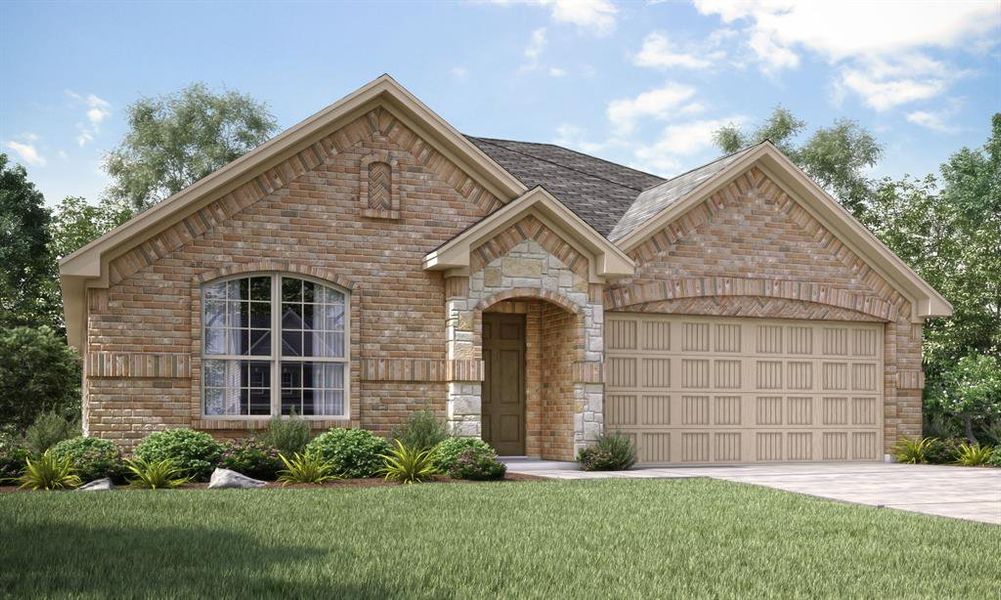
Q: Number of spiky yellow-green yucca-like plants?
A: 6